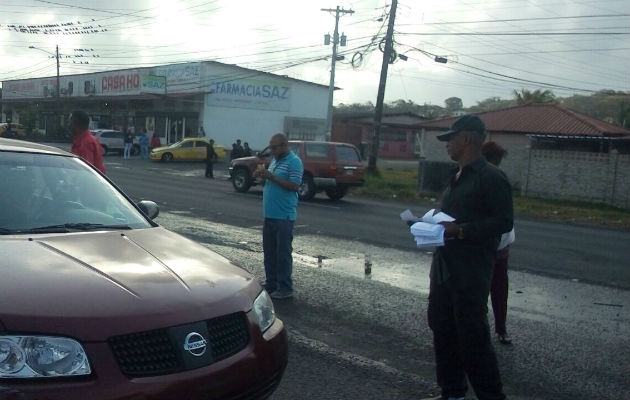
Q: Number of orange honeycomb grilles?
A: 0